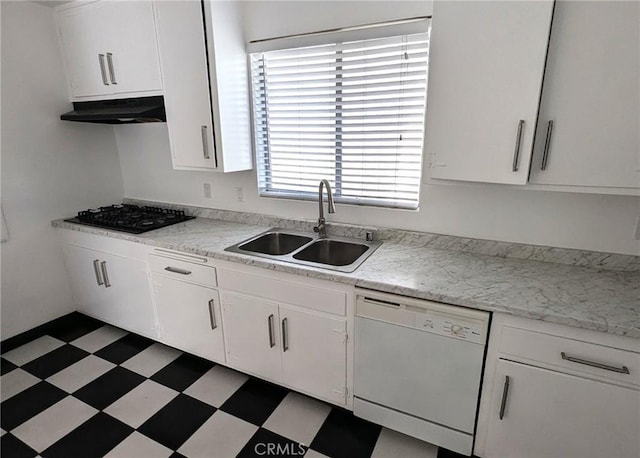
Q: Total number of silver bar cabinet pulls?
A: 13